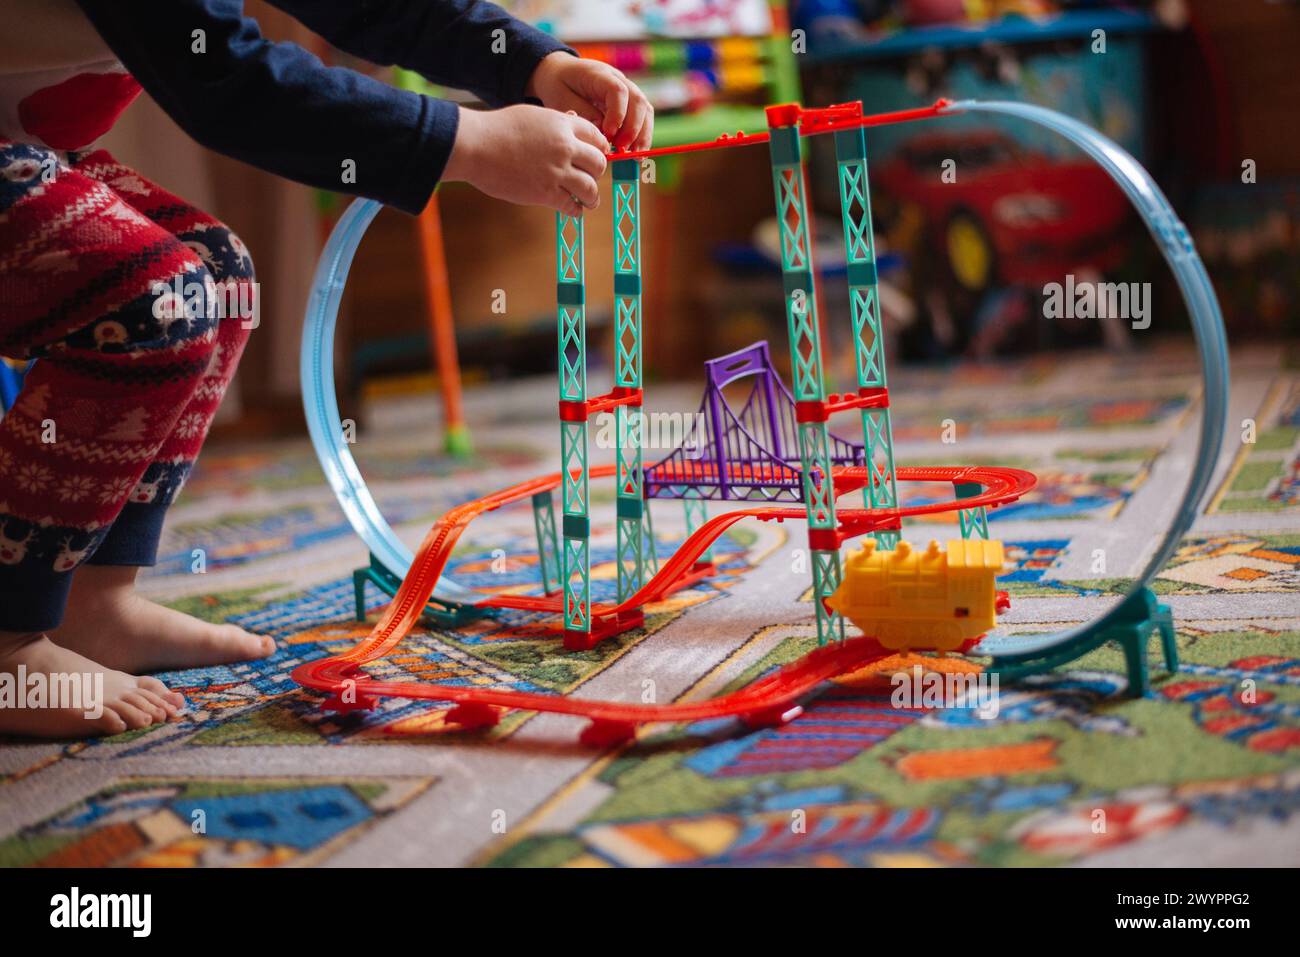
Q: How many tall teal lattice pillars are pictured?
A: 4